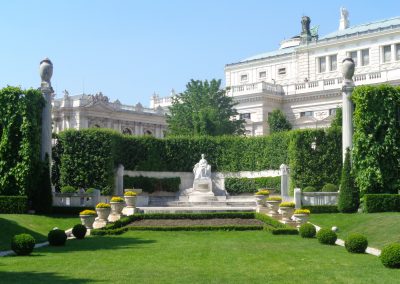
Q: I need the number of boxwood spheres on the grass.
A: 7